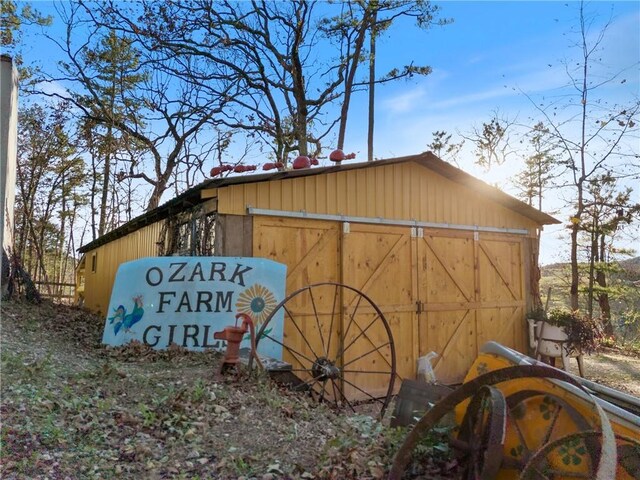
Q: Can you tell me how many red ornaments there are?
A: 5